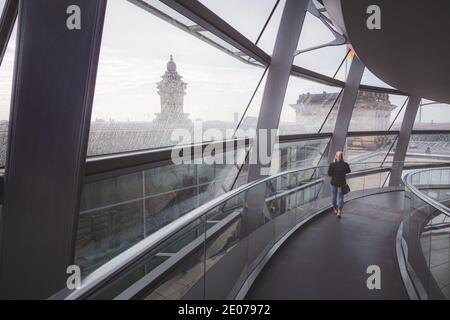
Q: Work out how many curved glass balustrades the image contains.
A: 2